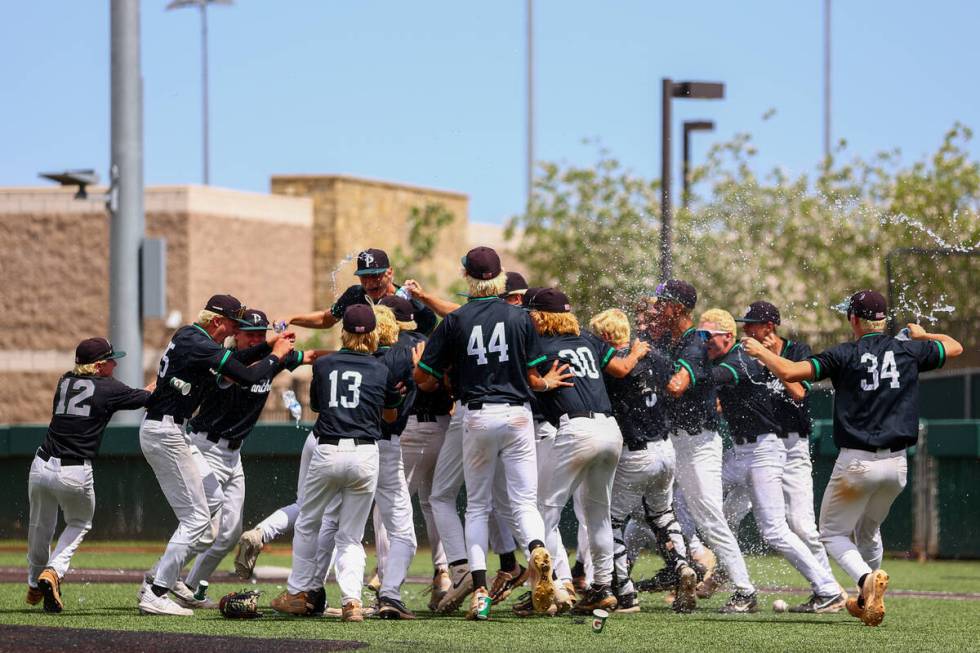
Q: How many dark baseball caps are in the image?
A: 12